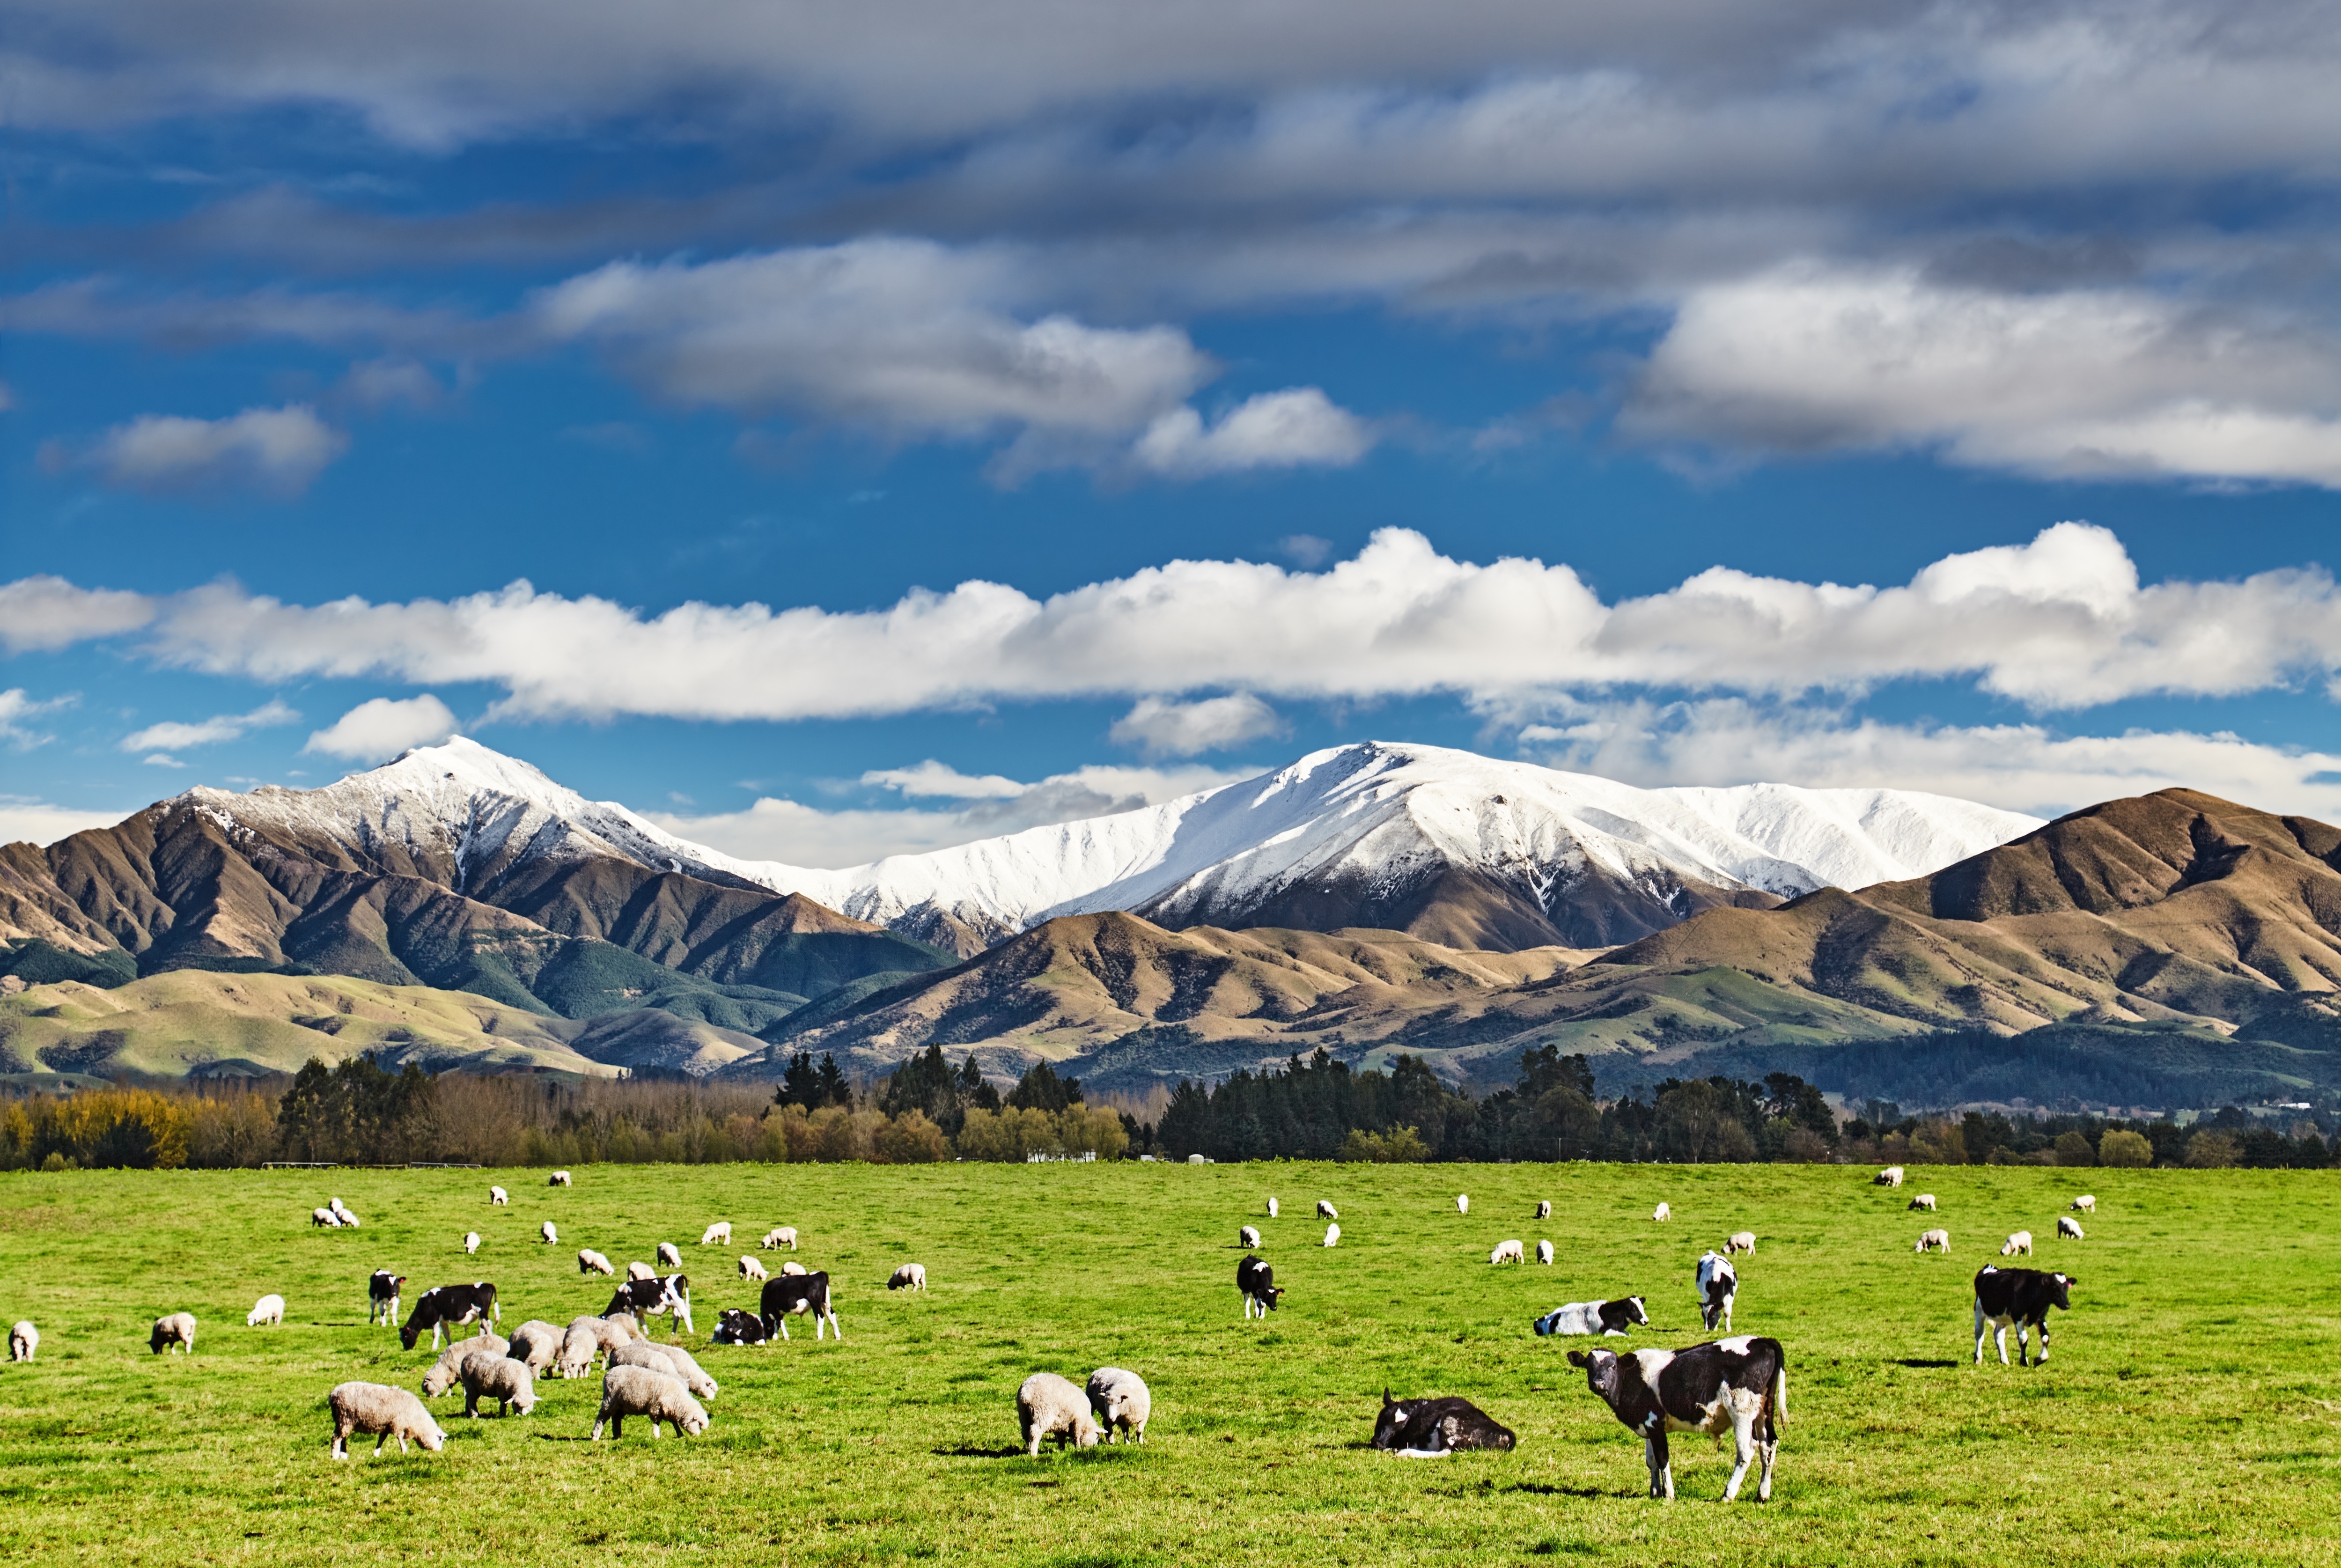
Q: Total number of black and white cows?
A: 11